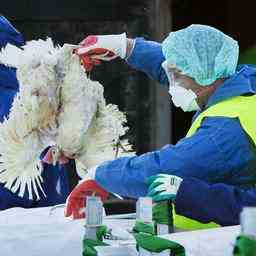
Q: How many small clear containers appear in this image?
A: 3